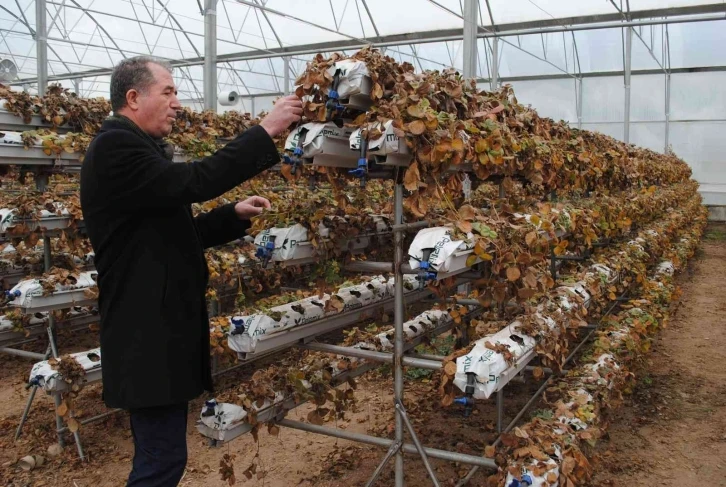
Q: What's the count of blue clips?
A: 11